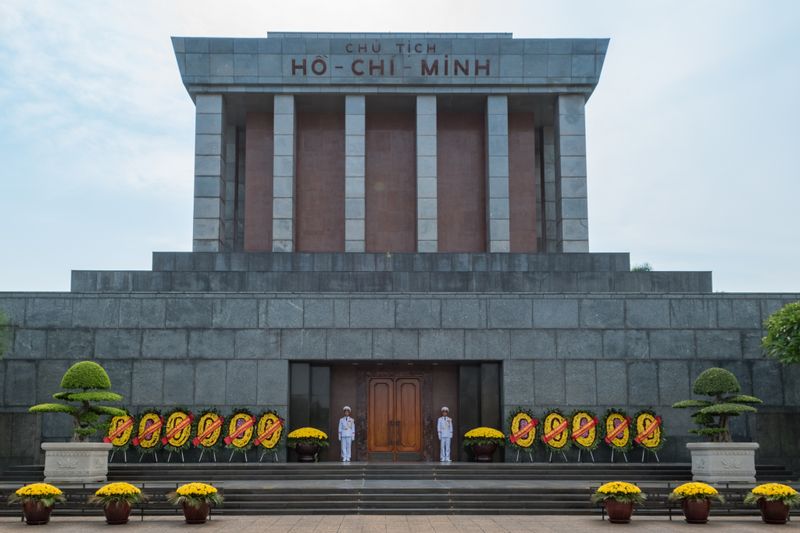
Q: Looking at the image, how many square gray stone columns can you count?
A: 6